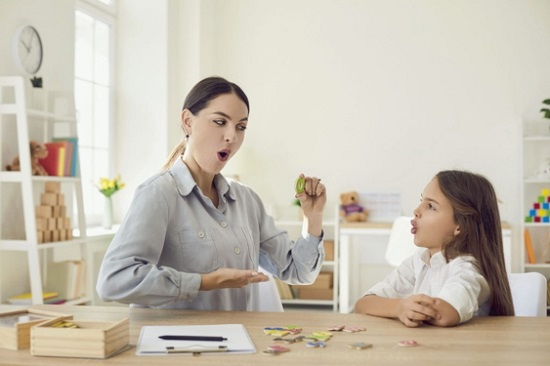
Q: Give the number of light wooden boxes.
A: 2